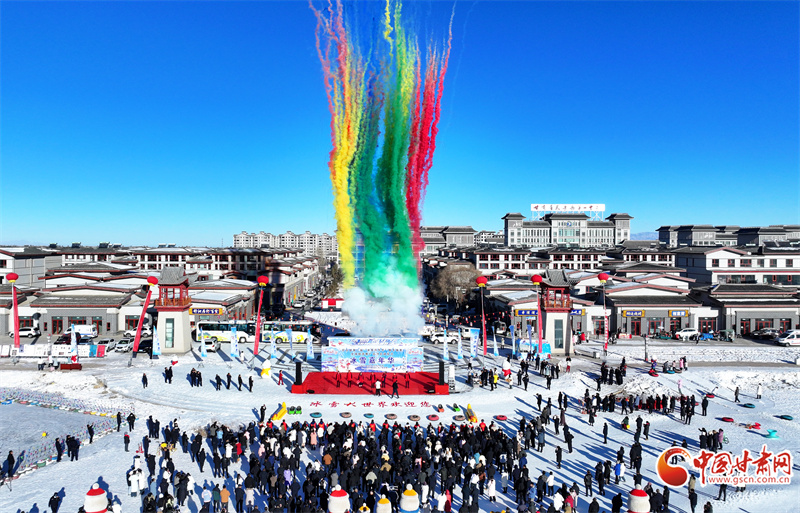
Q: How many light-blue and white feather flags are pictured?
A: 13